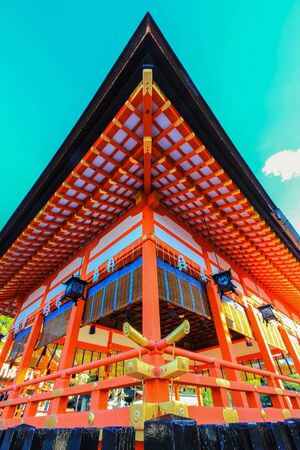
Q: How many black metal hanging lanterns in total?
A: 3